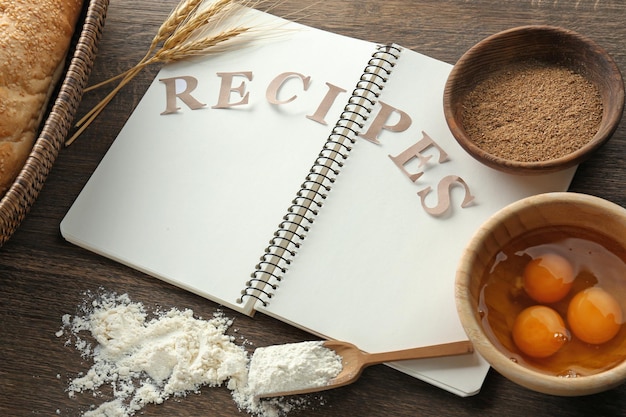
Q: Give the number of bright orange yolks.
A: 3